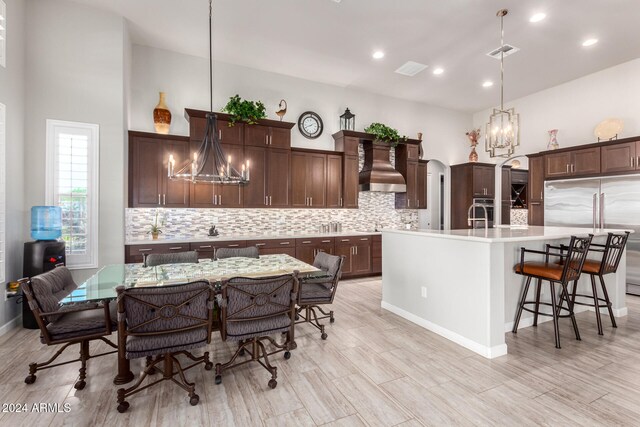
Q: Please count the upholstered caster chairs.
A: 6